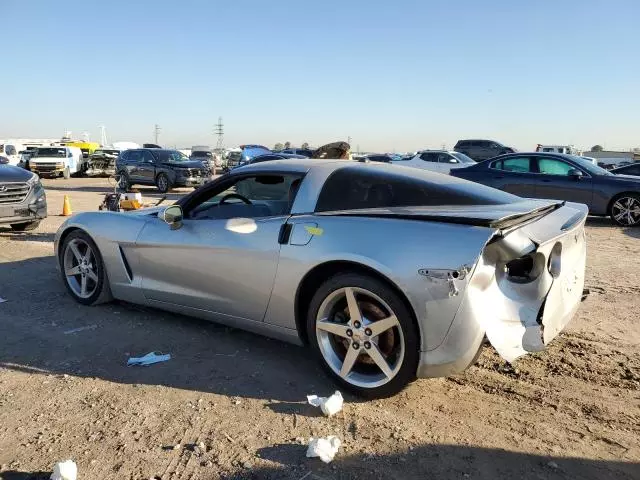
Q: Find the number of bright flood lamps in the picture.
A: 0